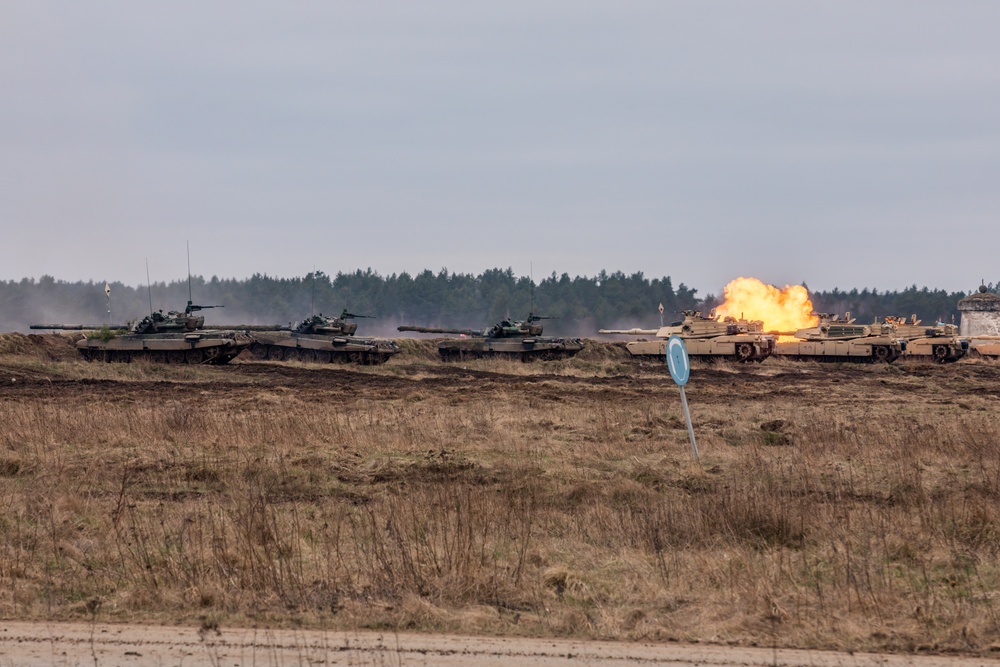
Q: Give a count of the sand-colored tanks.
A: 4